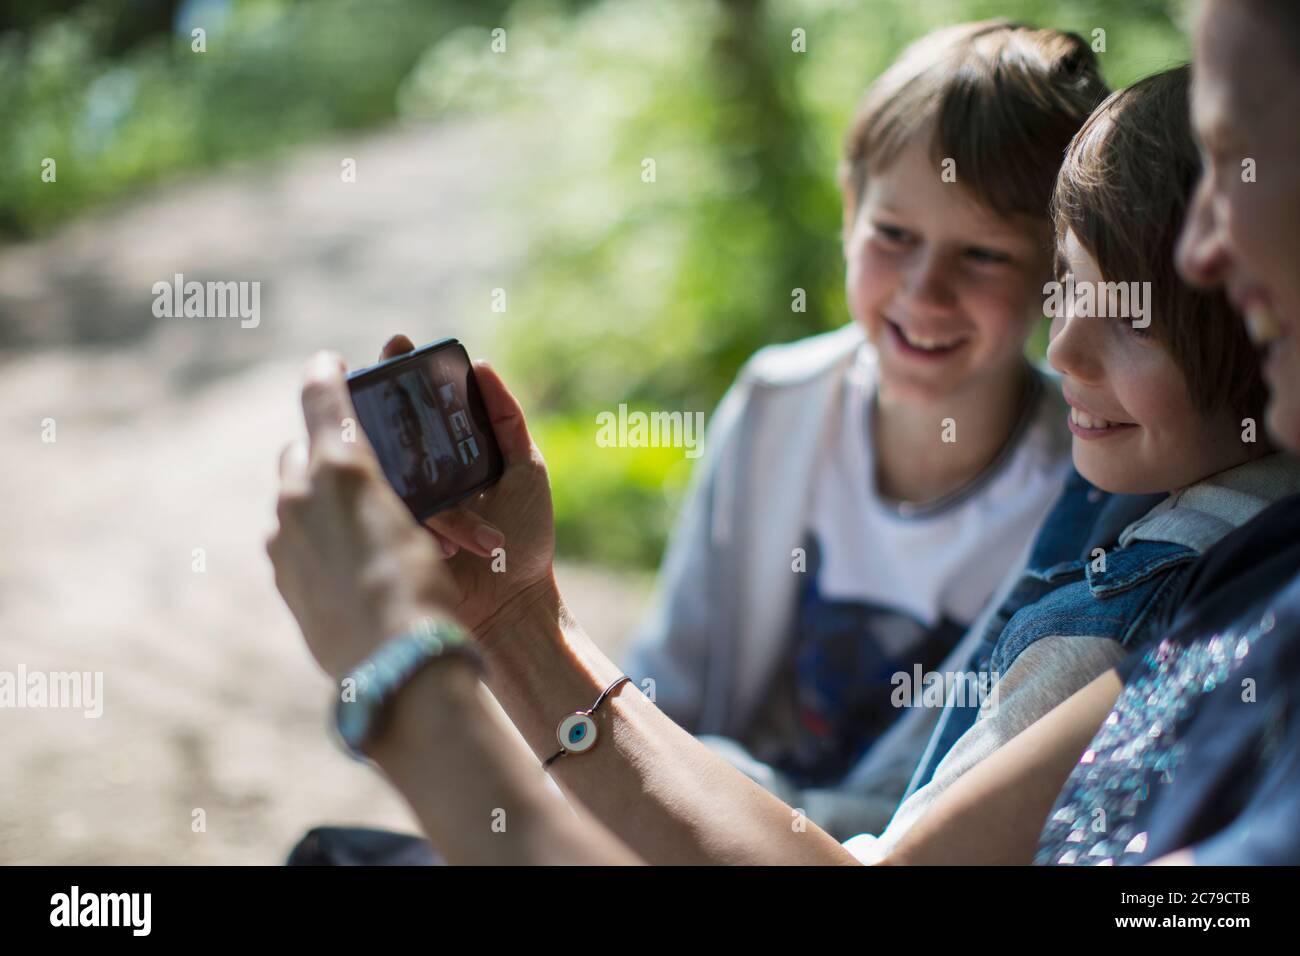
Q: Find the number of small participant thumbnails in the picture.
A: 3